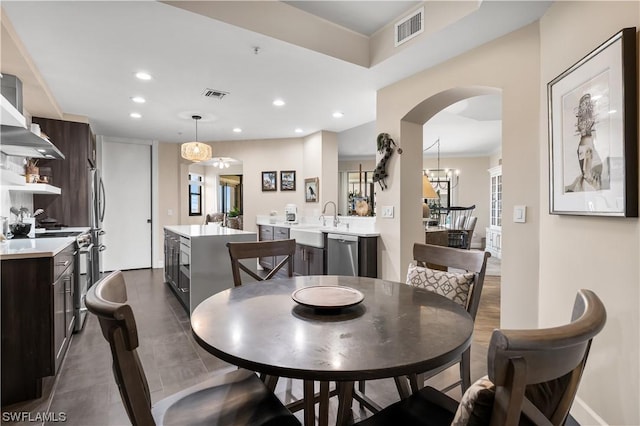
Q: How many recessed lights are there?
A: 7